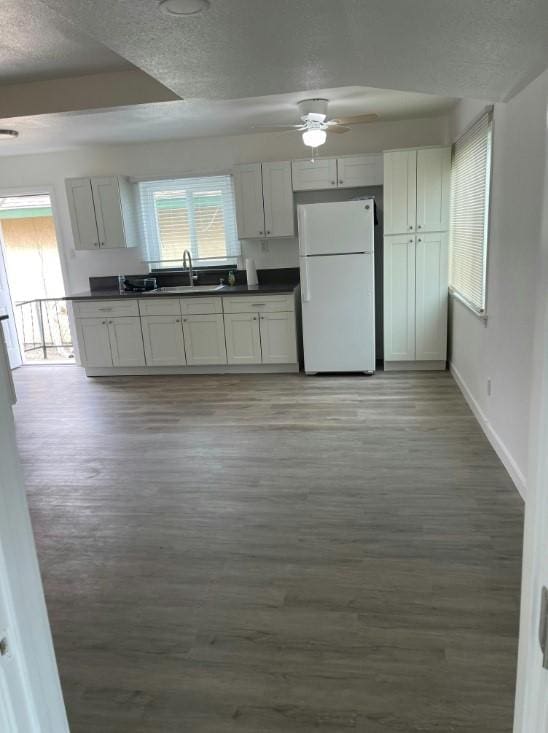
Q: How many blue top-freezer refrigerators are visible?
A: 0